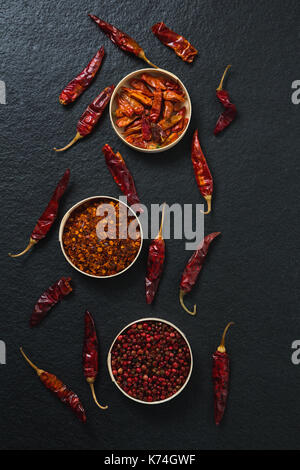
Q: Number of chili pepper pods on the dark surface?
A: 14